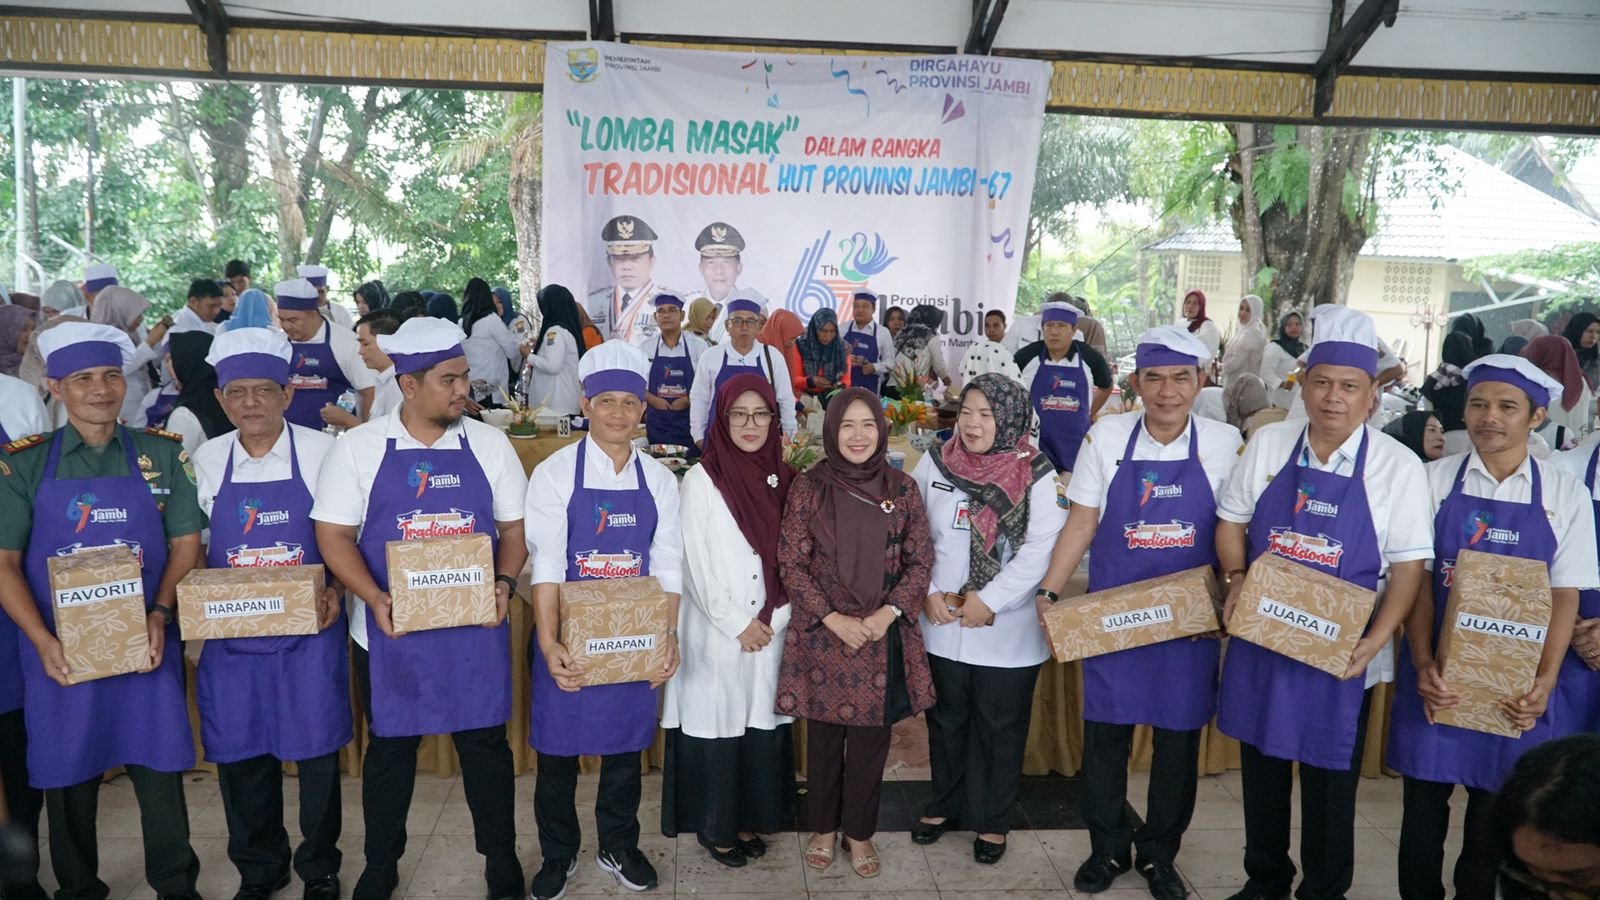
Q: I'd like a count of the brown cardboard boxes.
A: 7